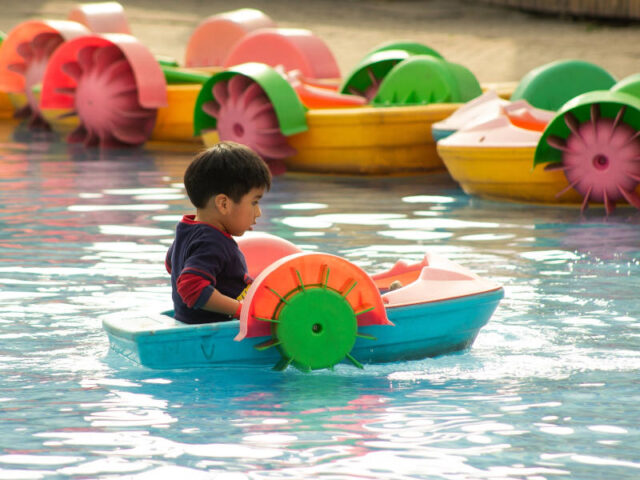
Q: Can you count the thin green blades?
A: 12